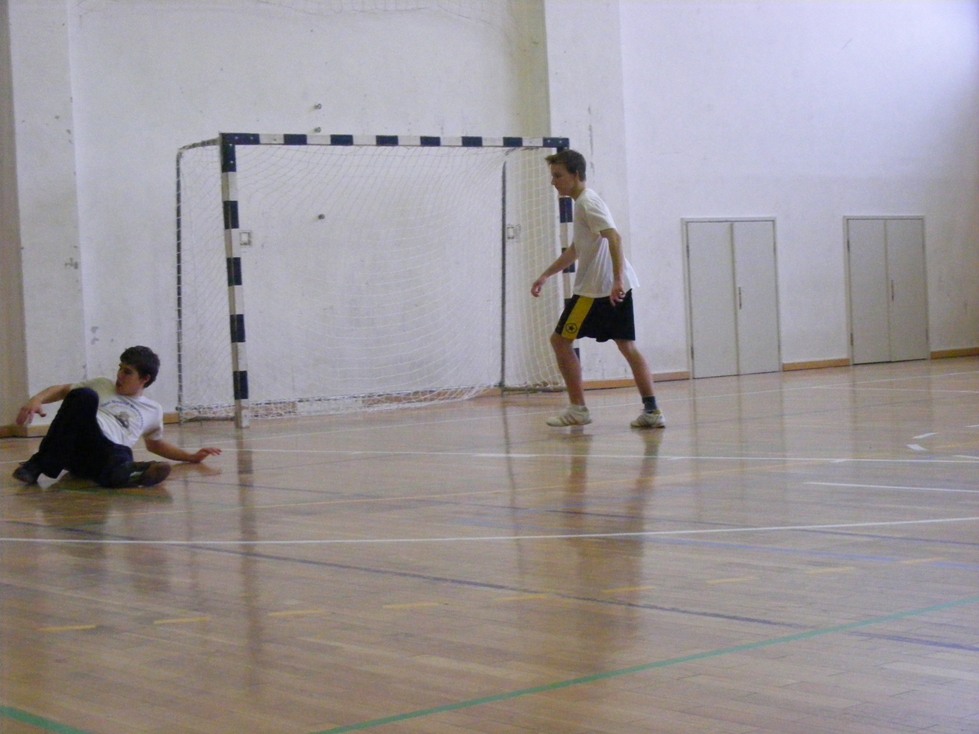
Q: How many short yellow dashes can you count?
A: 9